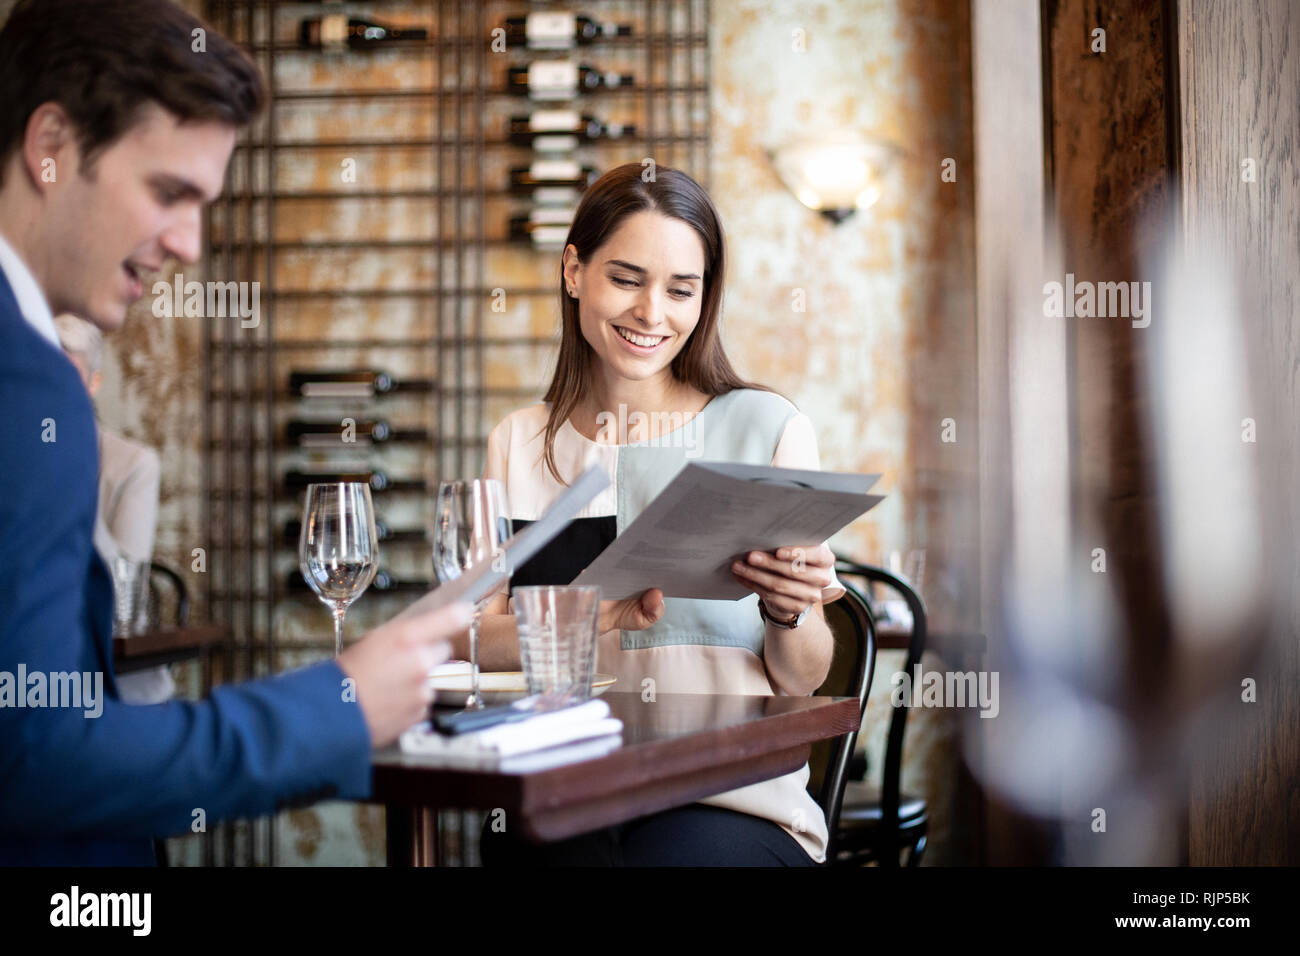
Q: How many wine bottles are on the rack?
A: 11